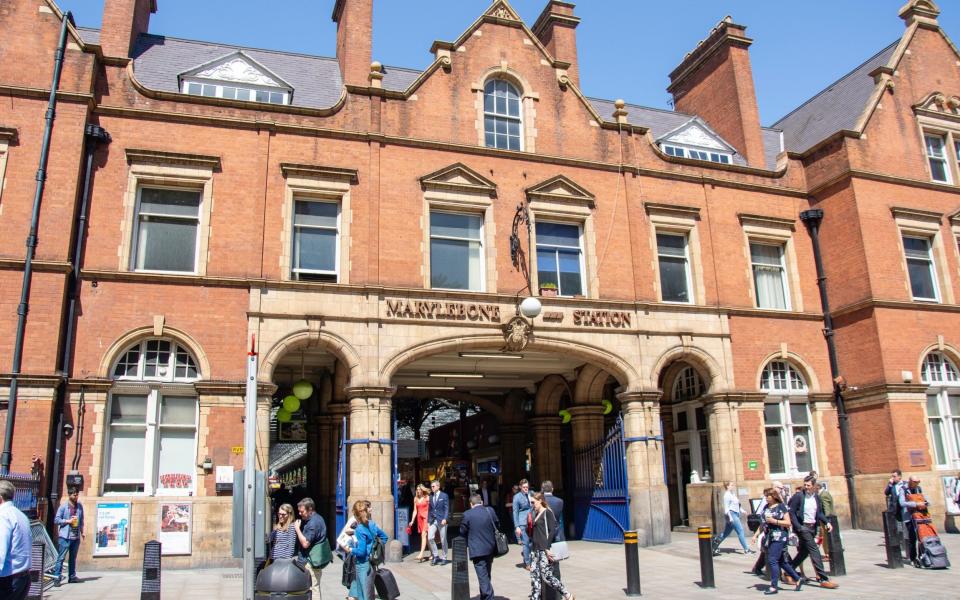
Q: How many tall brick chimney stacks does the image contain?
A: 4